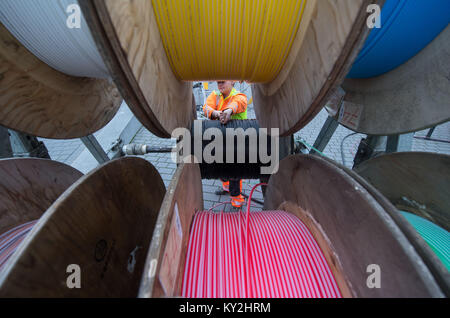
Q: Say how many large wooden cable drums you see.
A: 6